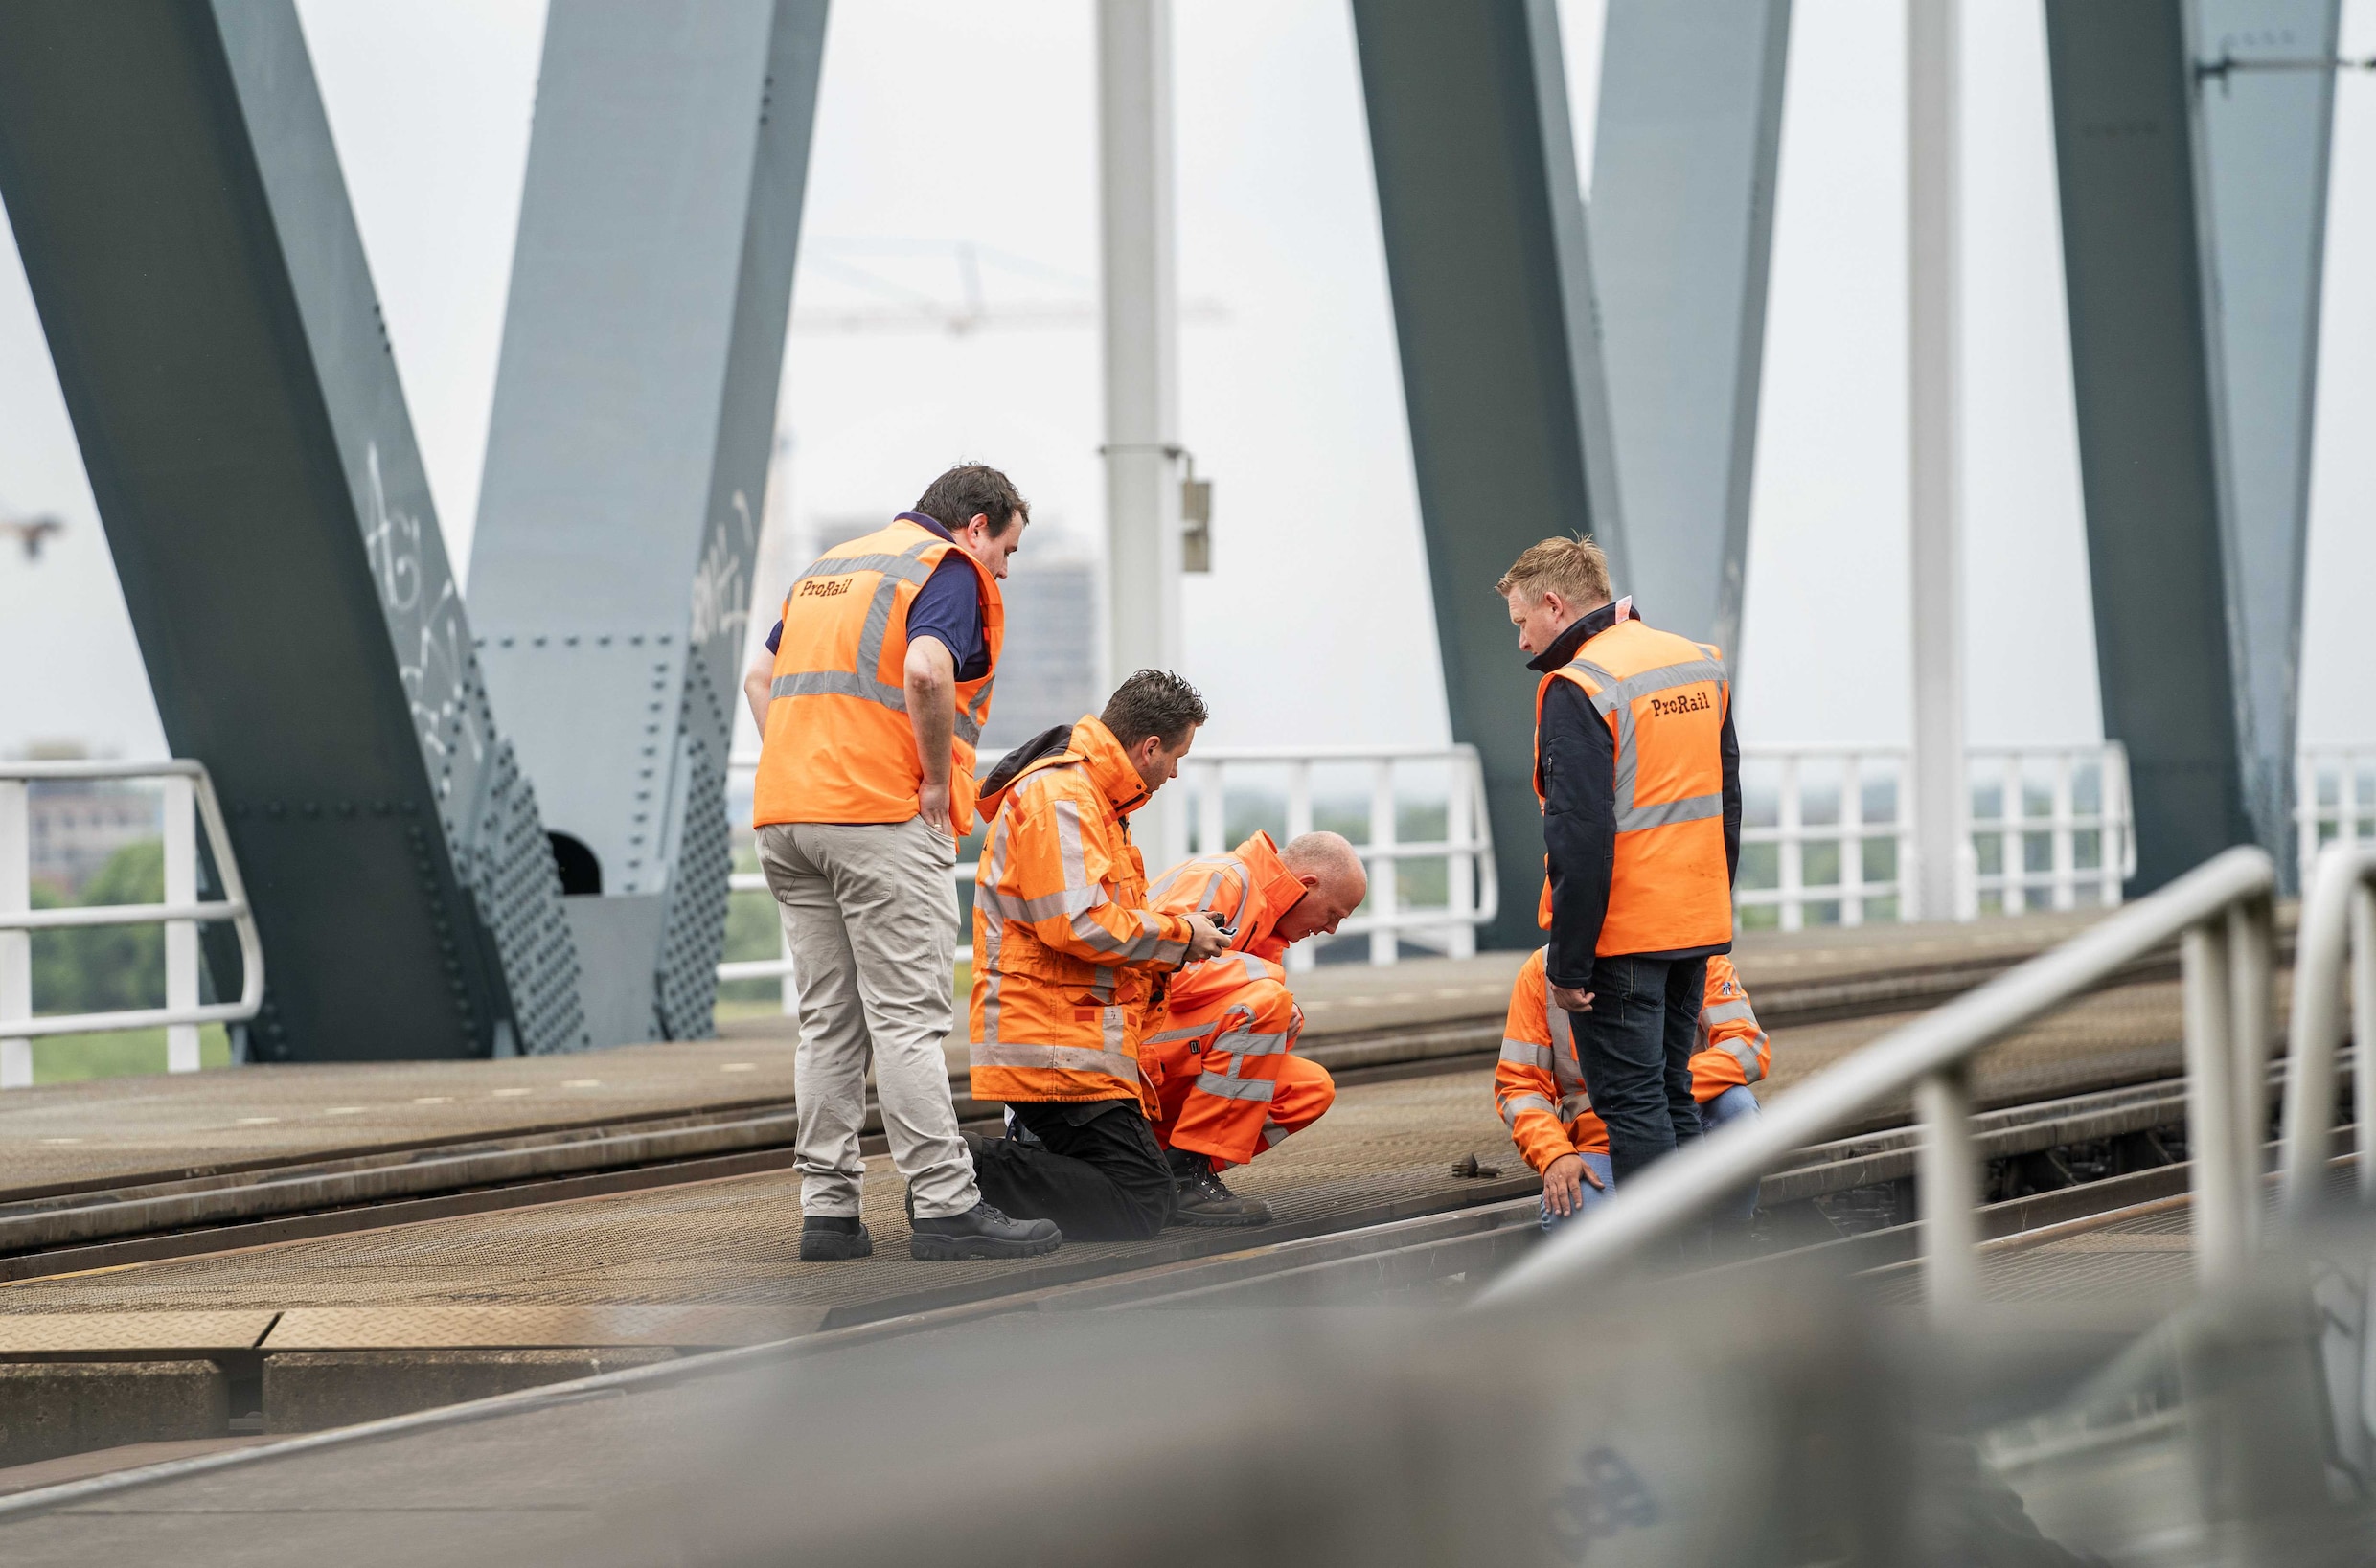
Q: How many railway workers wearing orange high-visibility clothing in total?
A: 5